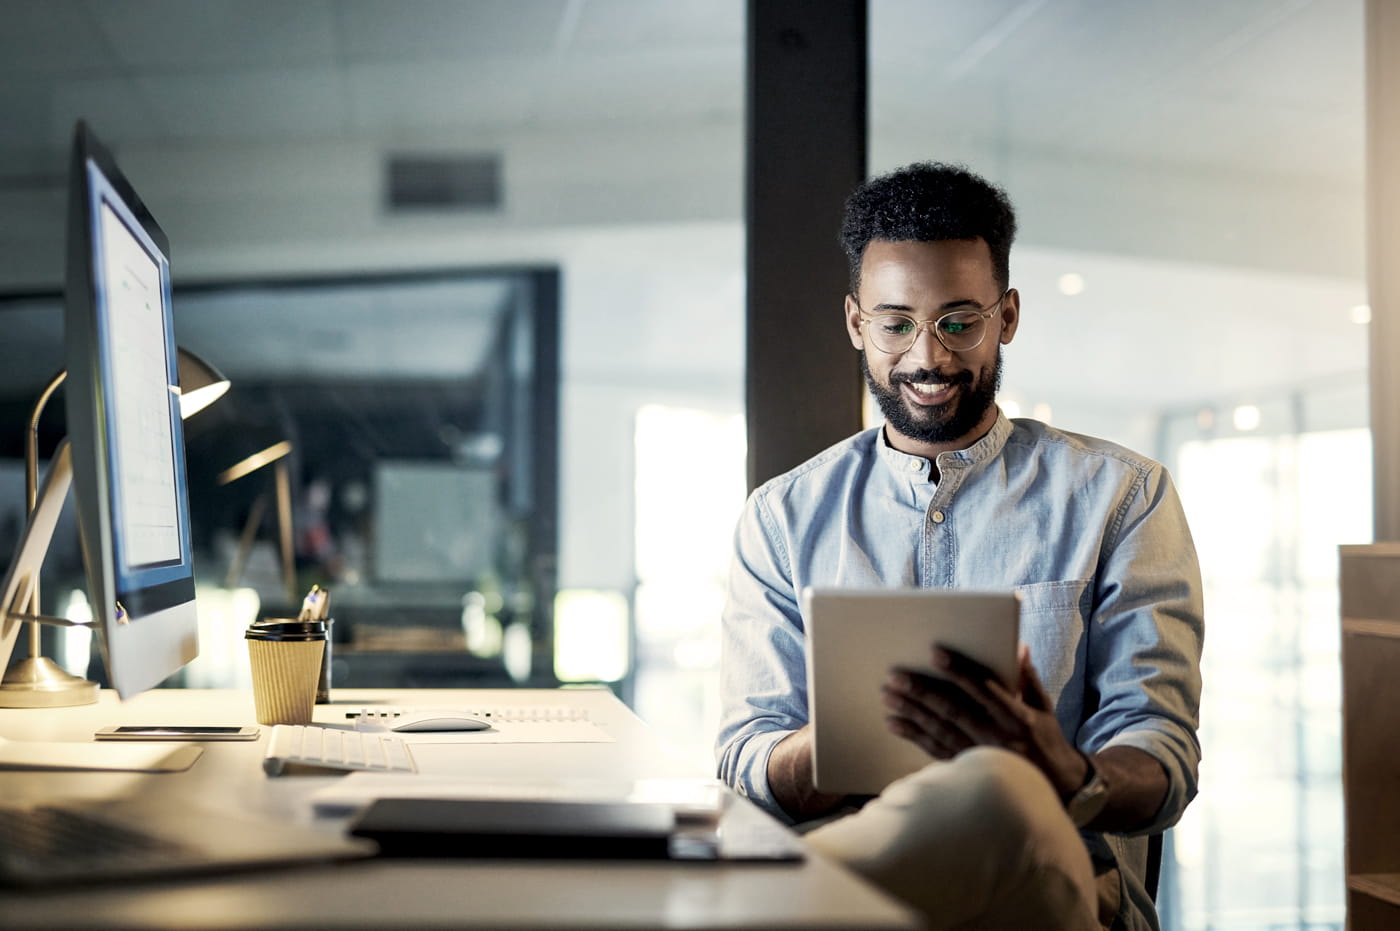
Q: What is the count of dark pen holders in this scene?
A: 1